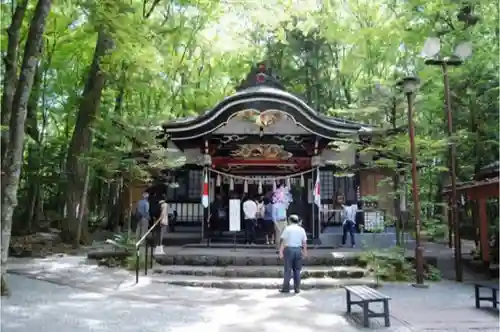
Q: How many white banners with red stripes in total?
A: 2